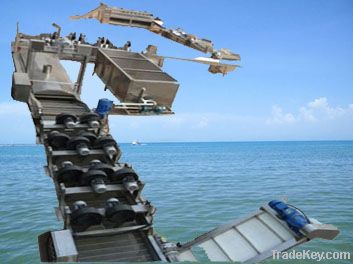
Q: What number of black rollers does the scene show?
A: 12